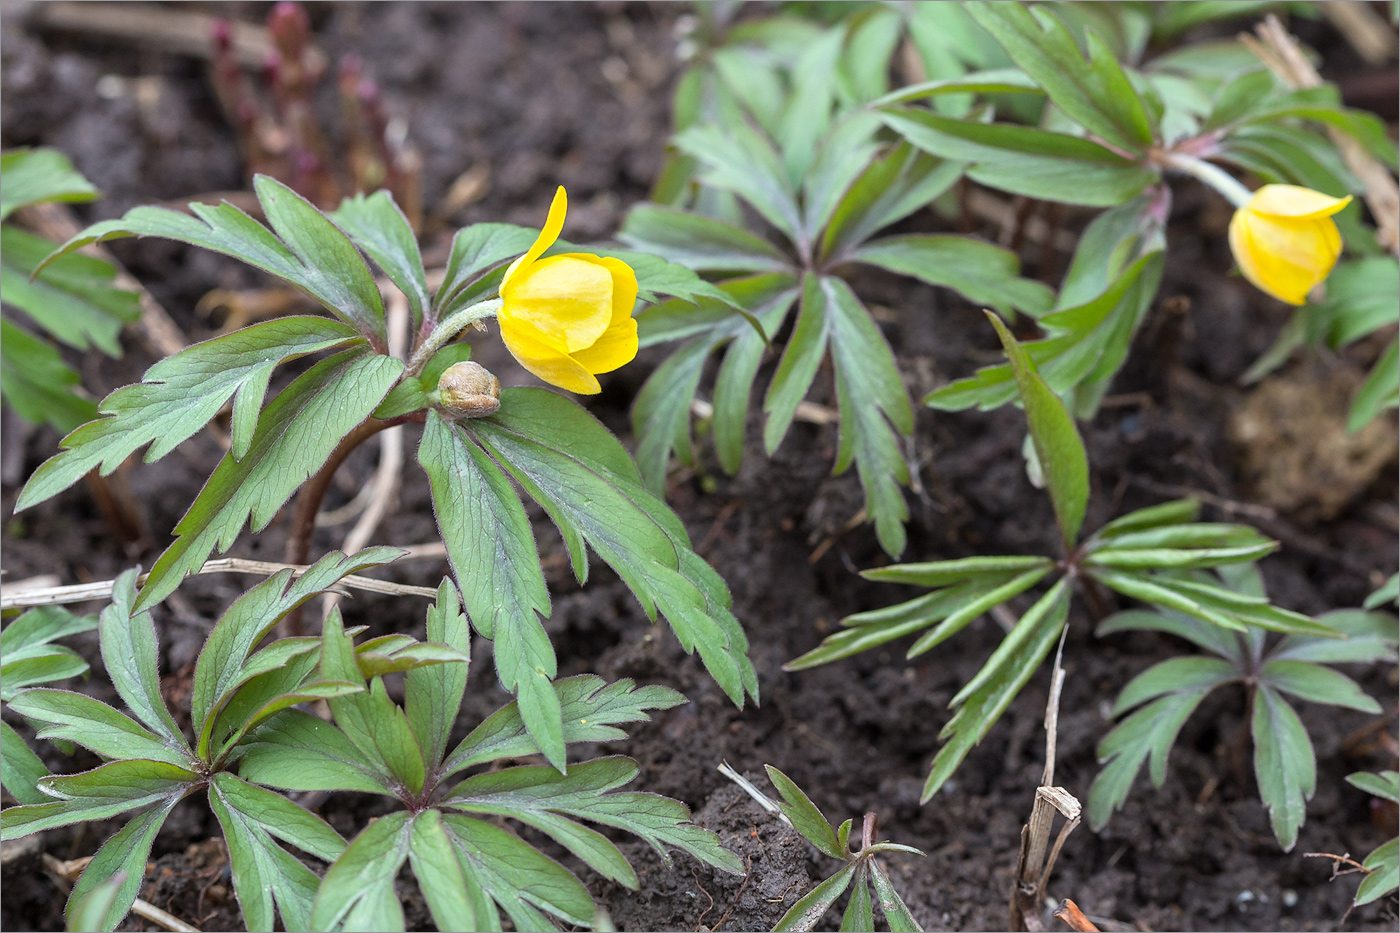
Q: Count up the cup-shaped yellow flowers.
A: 2